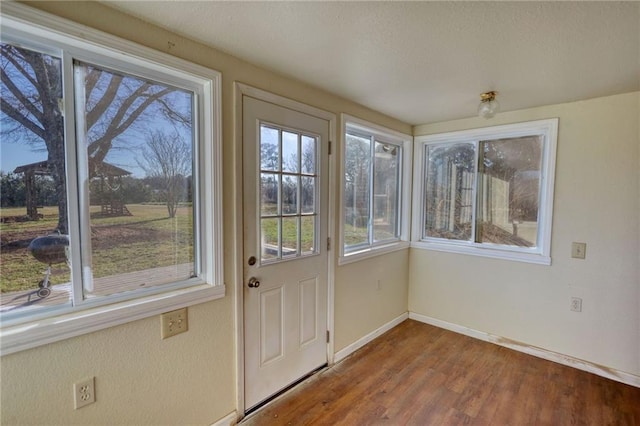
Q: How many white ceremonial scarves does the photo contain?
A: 0